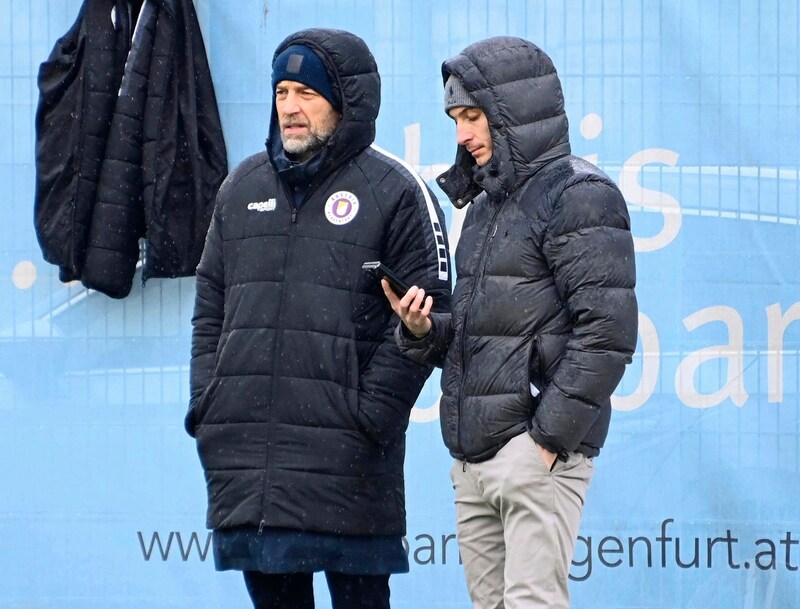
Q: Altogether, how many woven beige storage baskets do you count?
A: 0